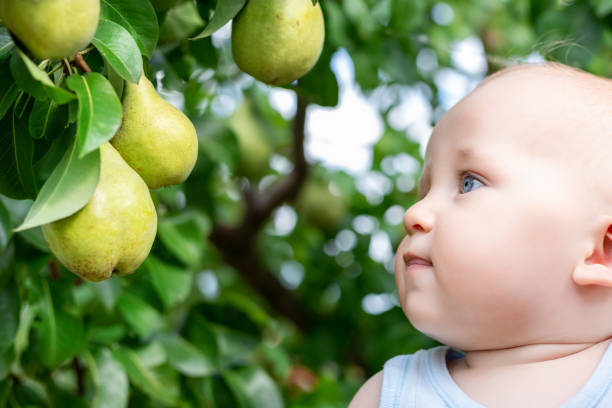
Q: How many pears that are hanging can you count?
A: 4